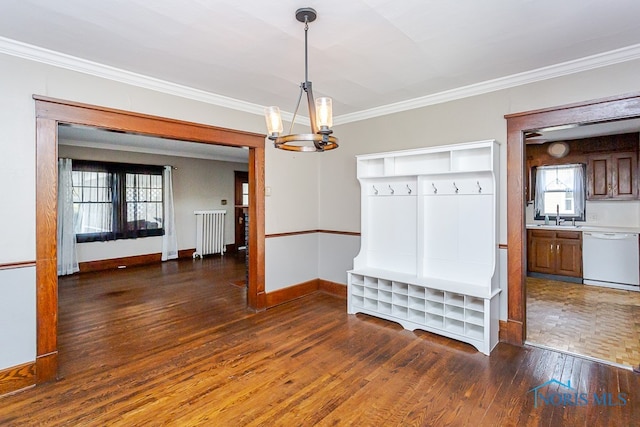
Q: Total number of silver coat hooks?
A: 6